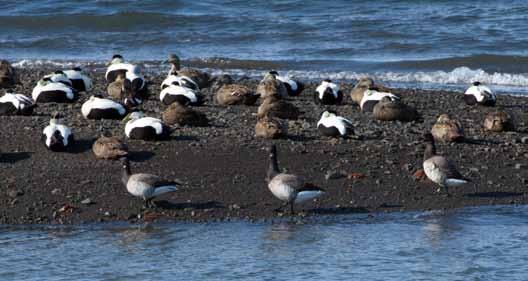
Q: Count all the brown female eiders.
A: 13